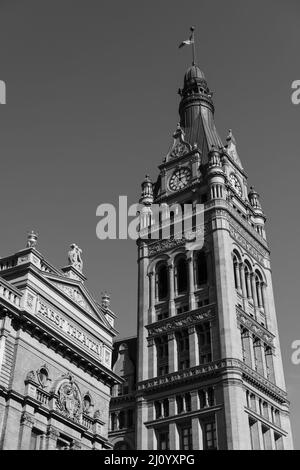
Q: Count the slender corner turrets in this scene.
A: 3